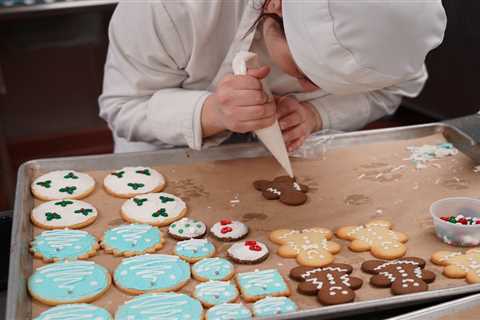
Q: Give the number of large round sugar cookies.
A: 10